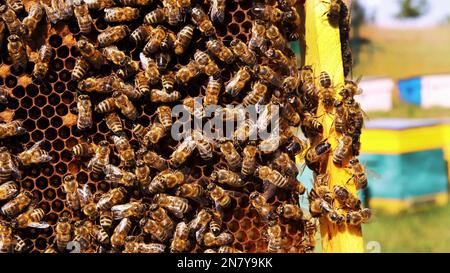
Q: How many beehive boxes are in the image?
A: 3